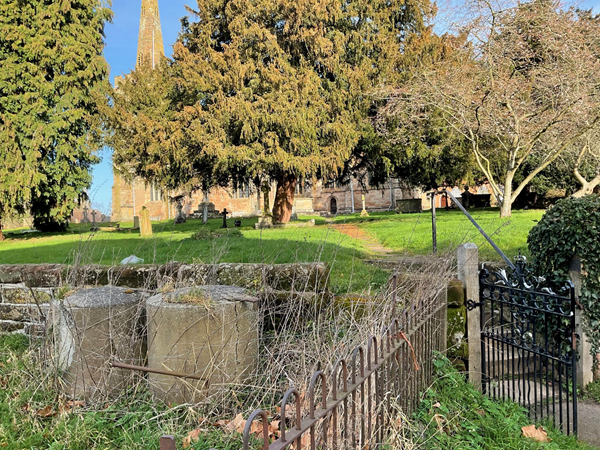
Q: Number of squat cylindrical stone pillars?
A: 2